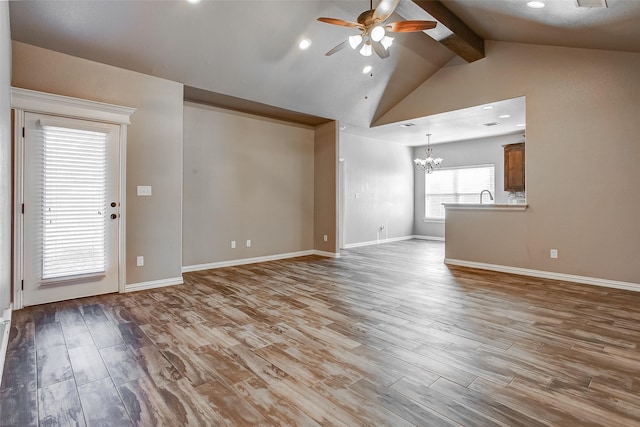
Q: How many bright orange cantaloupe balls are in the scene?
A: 0